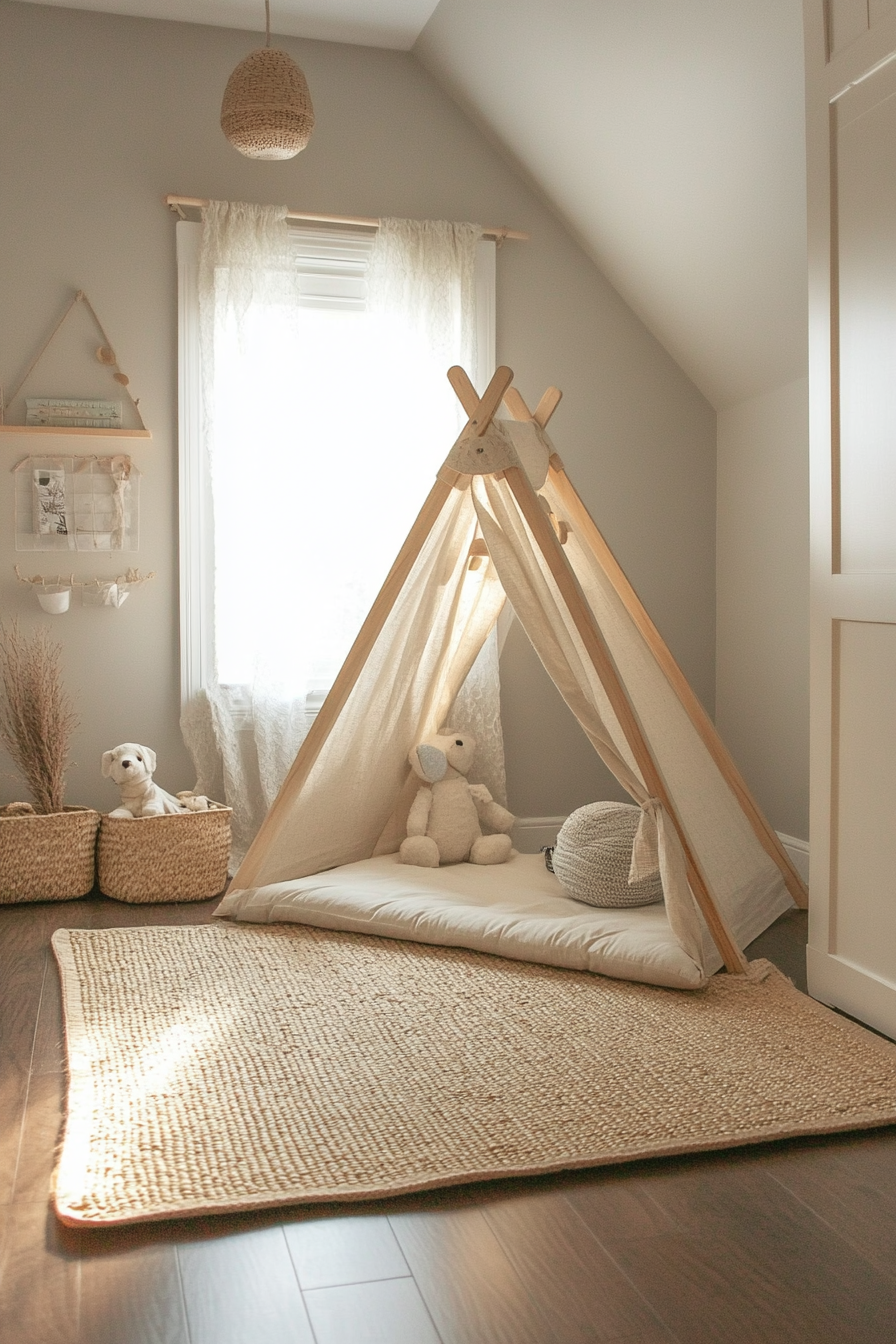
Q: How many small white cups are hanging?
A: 2